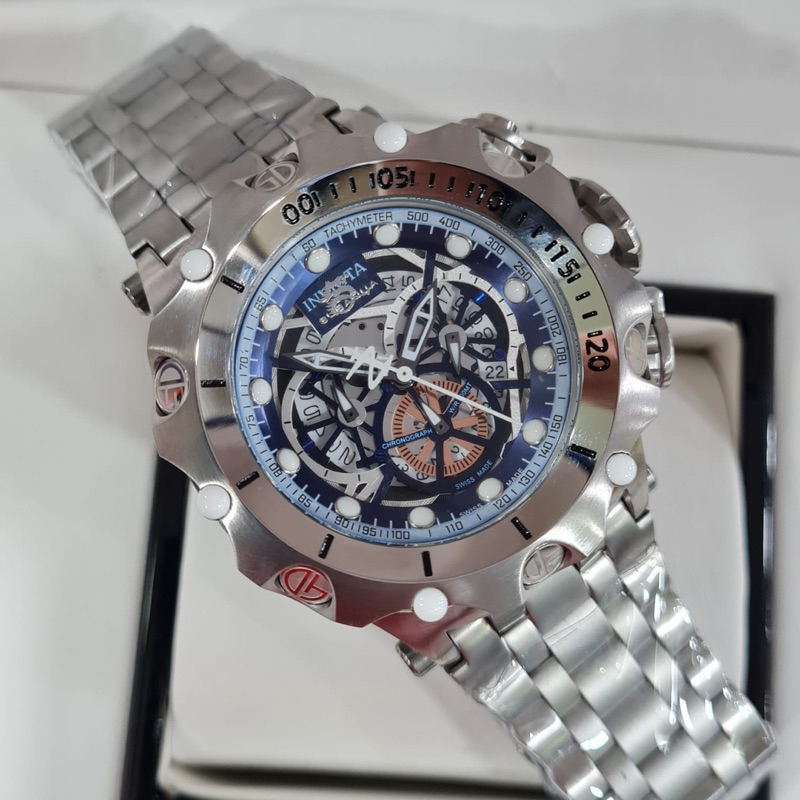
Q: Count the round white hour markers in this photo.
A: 12